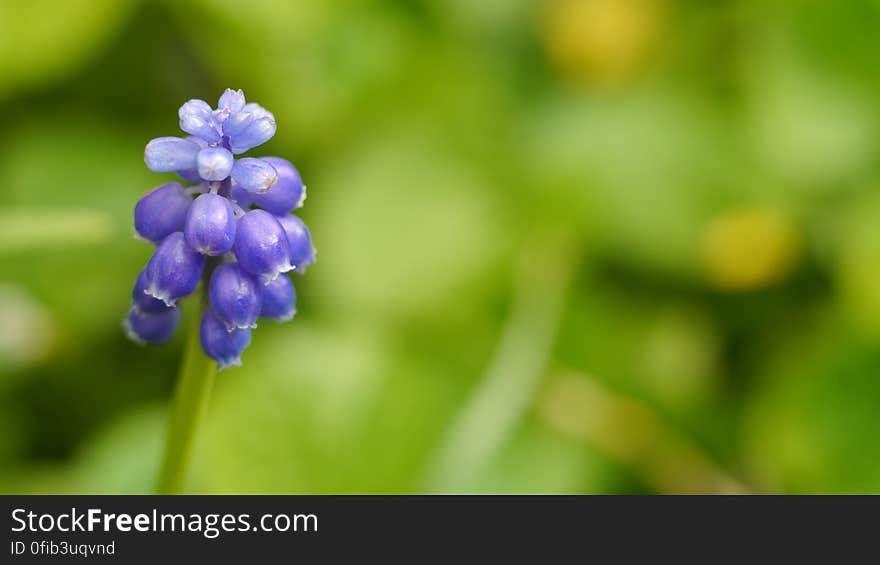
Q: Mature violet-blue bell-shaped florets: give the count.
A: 11